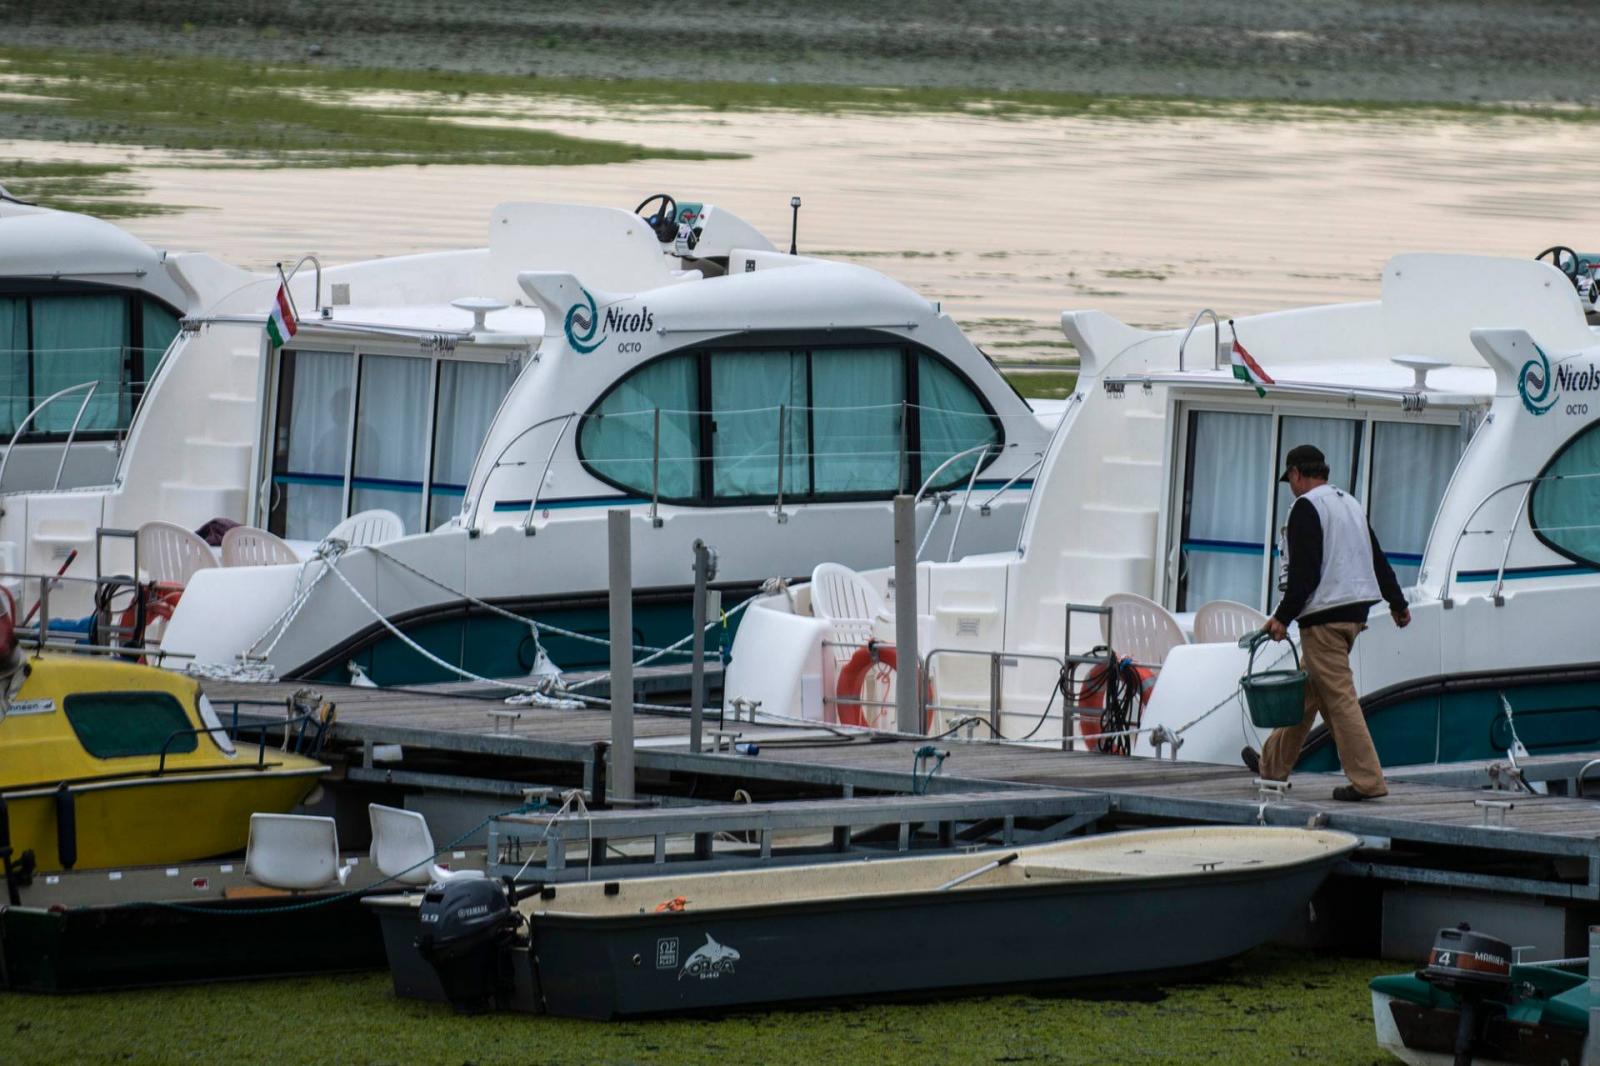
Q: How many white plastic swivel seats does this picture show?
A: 2